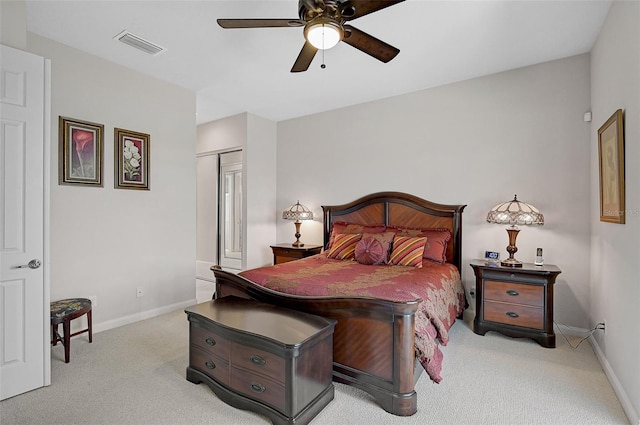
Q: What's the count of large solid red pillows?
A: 2